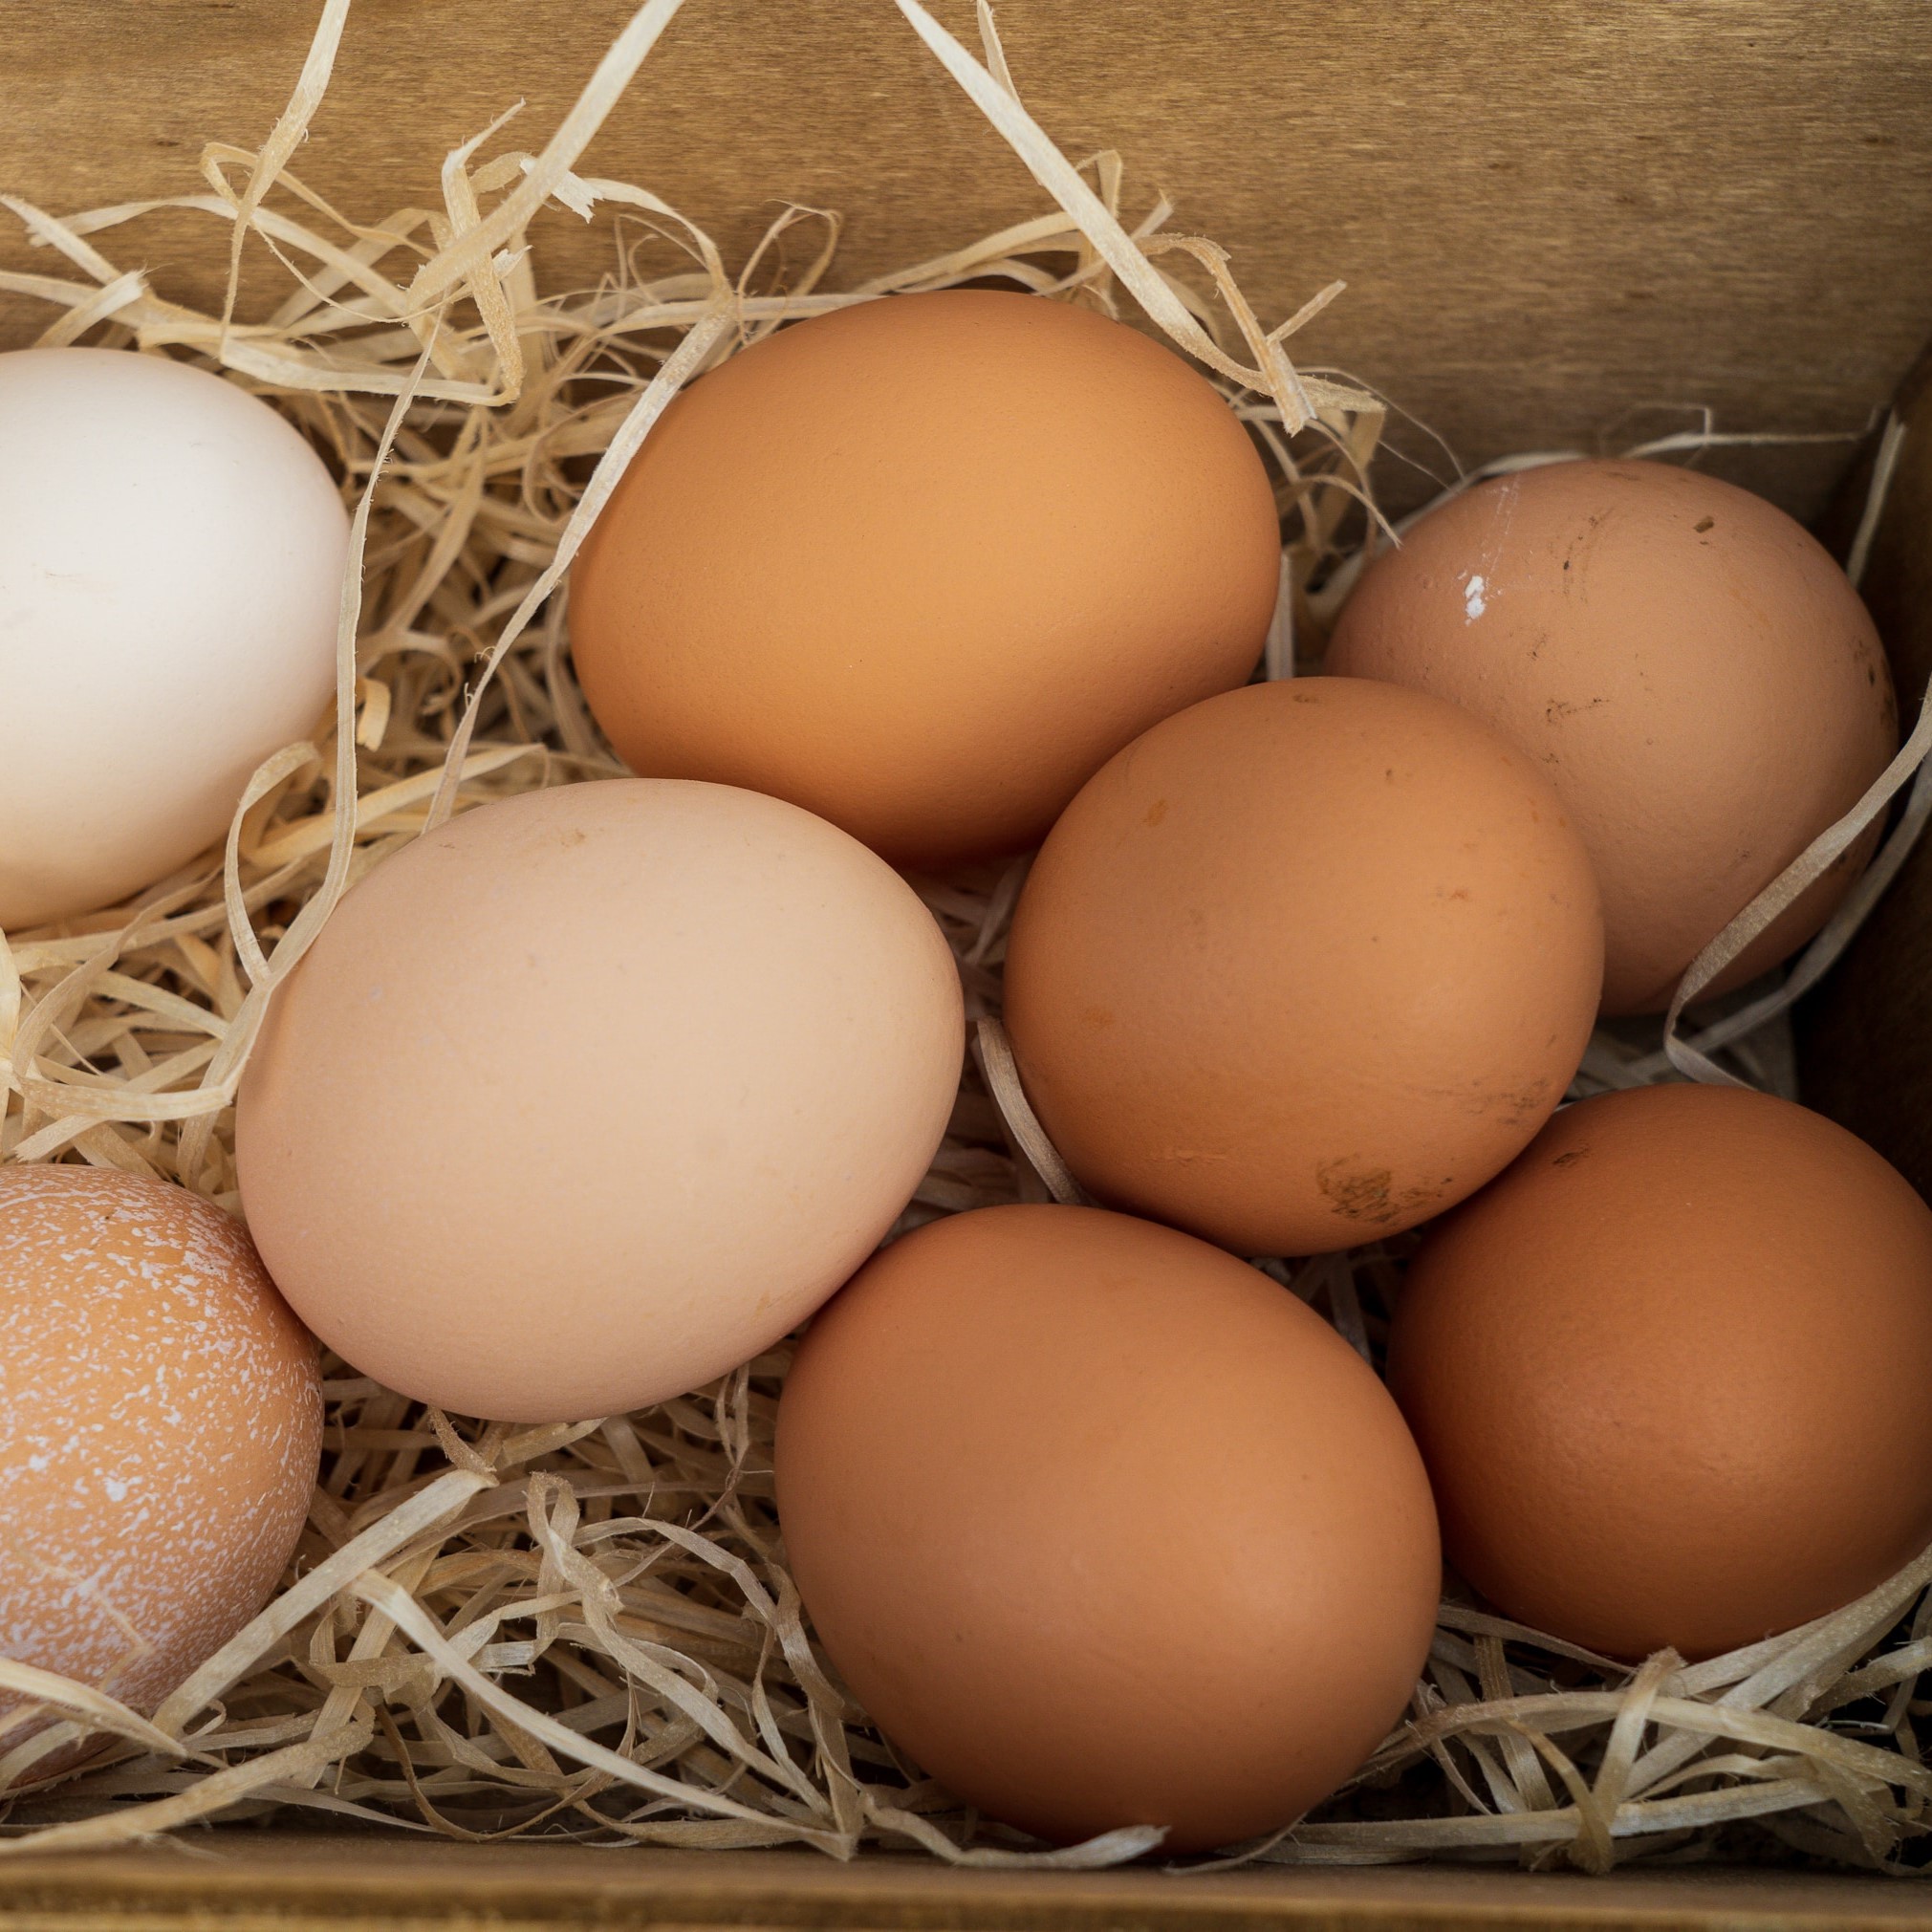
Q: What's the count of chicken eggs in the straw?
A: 8